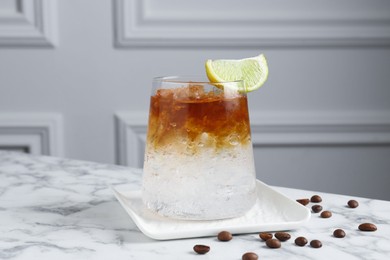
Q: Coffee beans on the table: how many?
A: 15